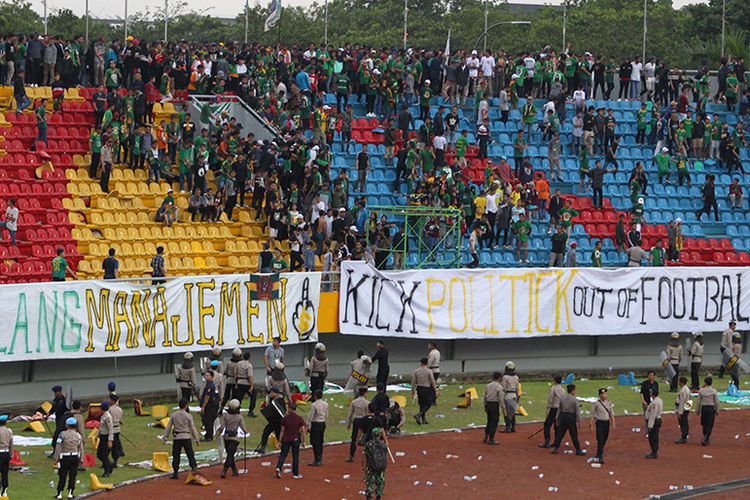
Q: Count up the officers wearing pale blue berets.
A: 3